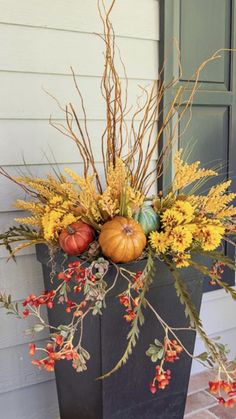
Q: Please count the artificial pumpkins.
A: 3